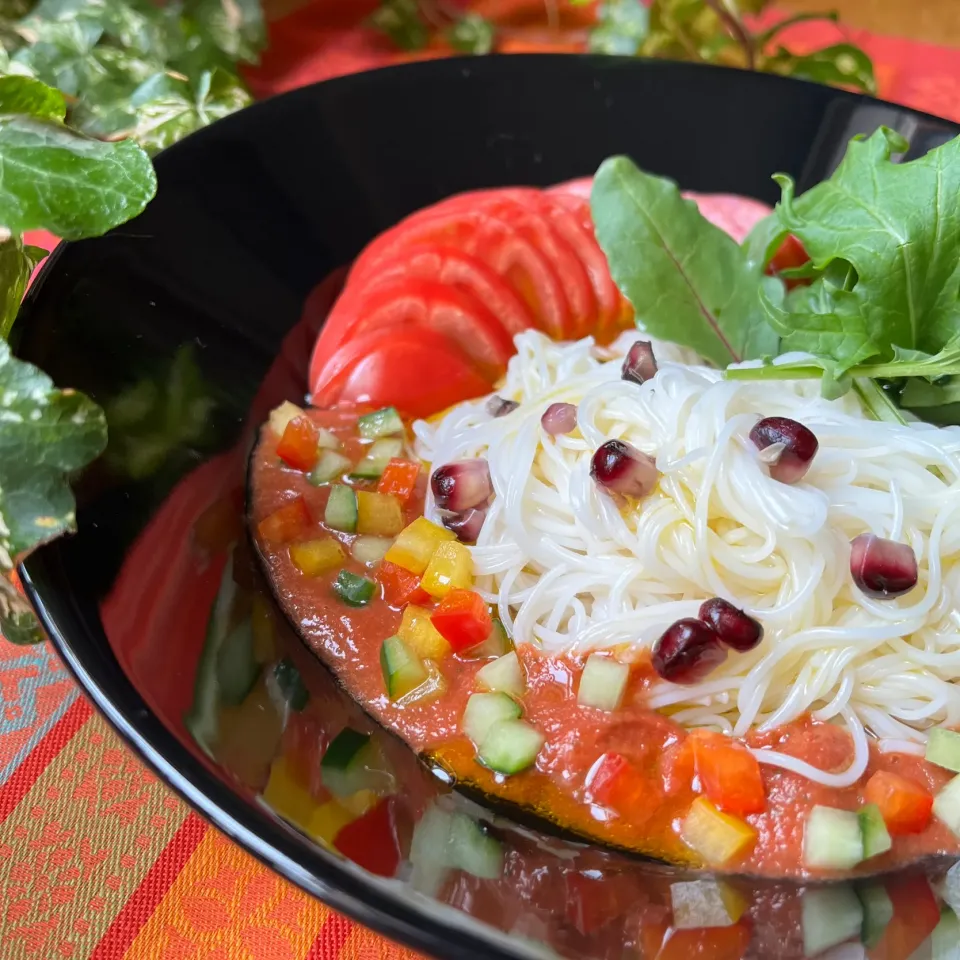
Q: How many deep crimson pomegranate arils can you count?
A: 10